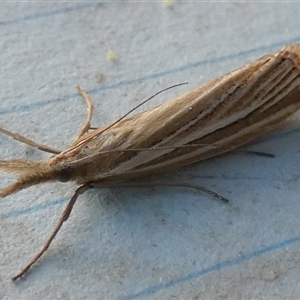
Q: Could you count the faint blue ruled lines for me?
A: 4